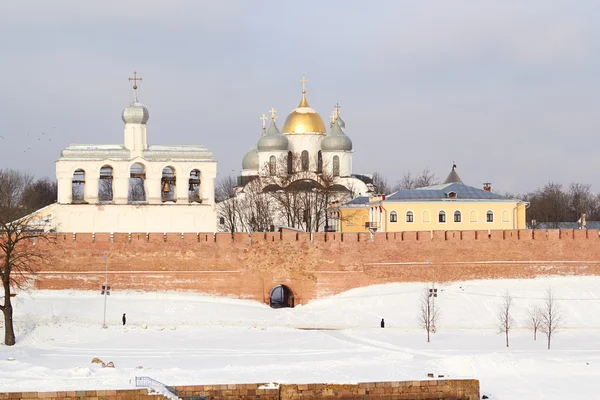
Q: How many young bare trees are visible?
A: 4